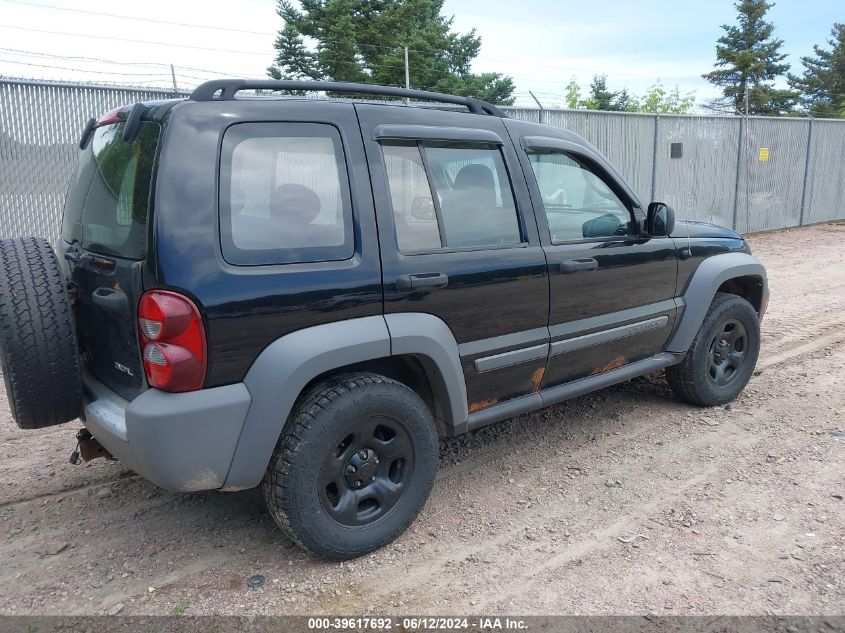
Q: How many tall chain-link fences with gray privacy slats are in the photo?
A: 1